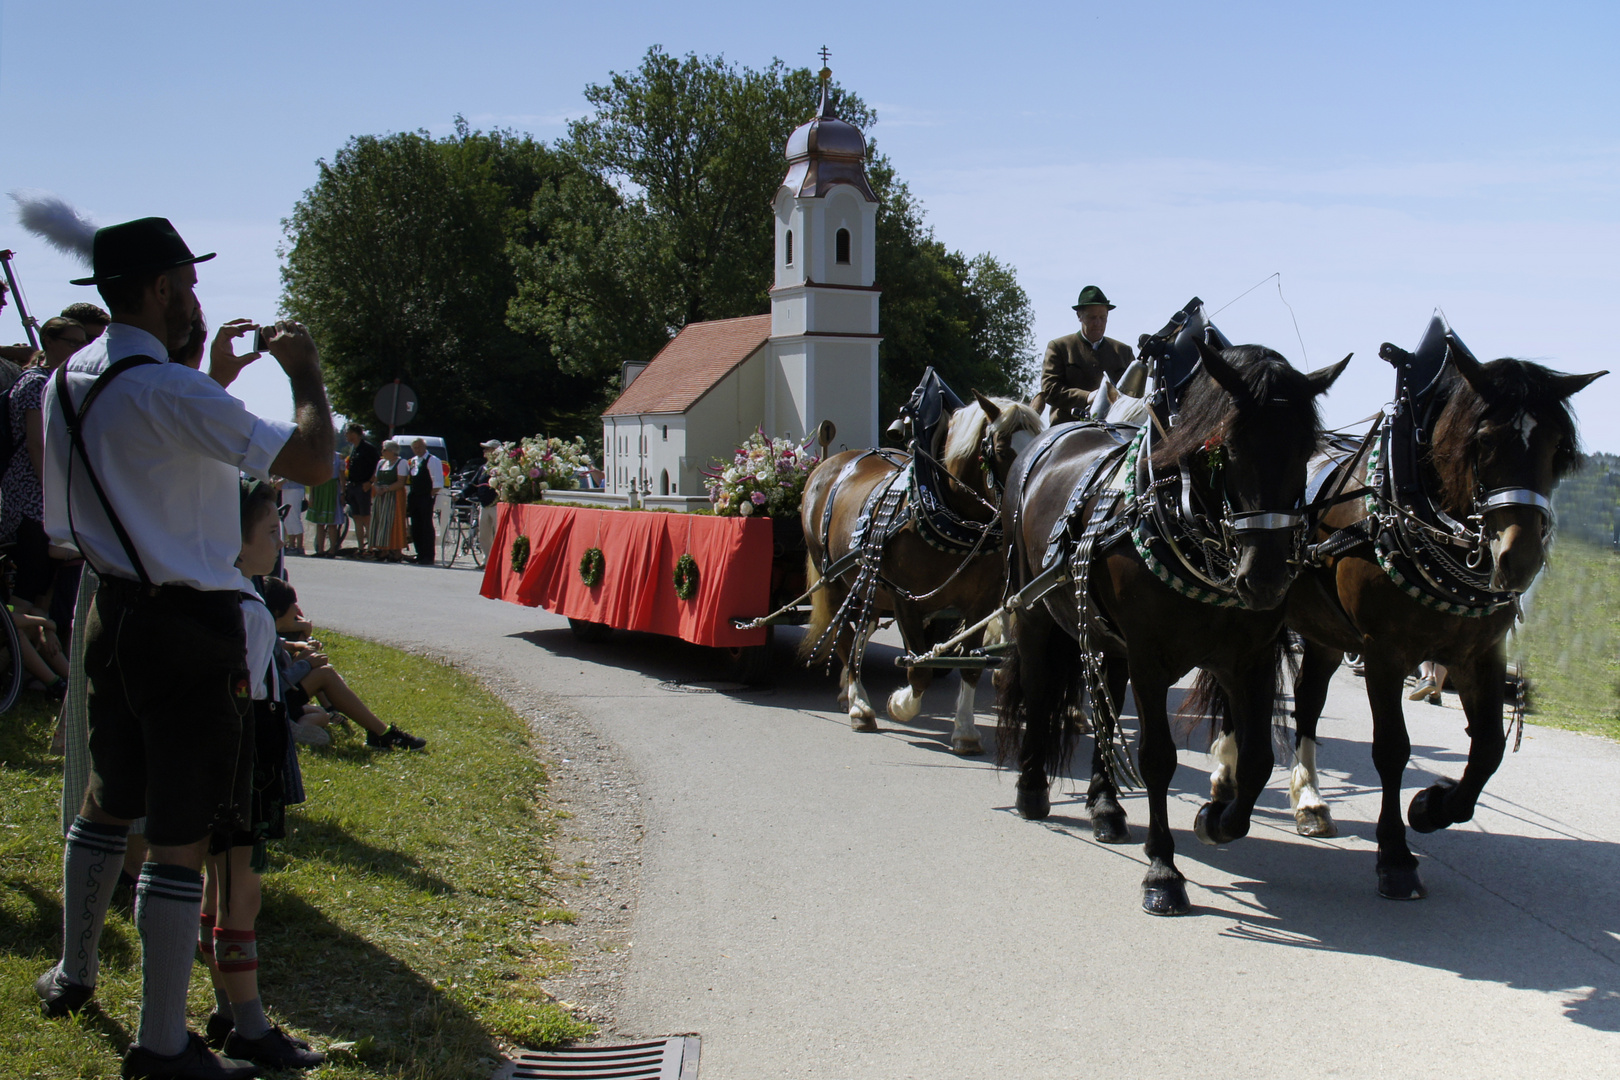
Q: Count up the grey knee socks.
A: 2